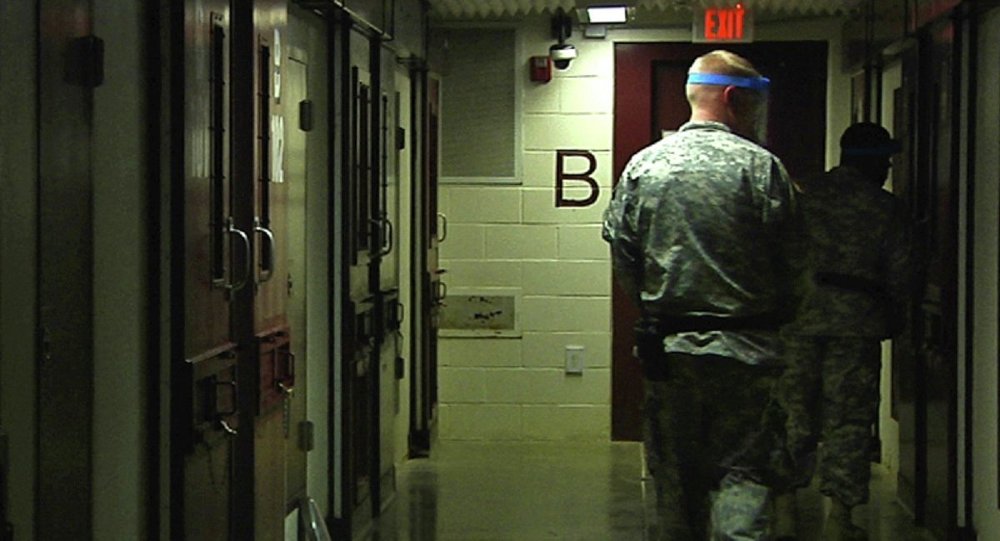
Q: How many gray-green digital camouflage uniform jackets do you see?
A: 2